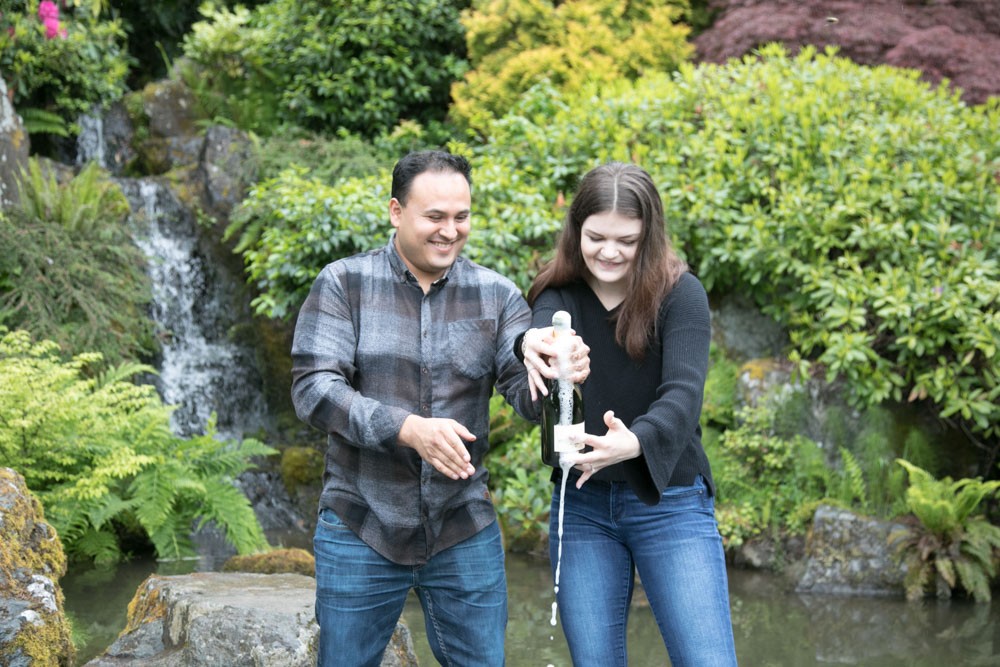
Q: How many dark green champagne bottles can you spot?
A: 1